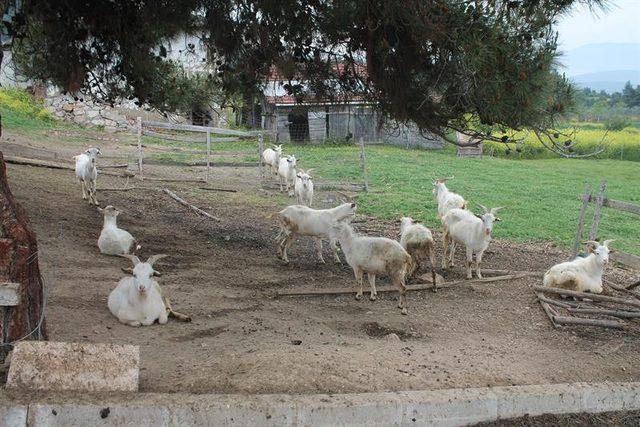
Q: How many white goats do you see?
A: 12